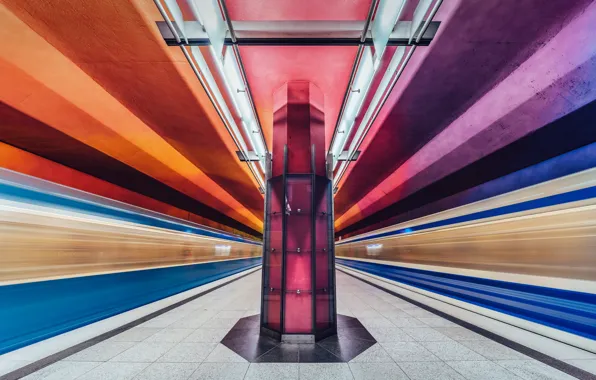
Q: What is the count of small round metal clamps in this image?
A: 9